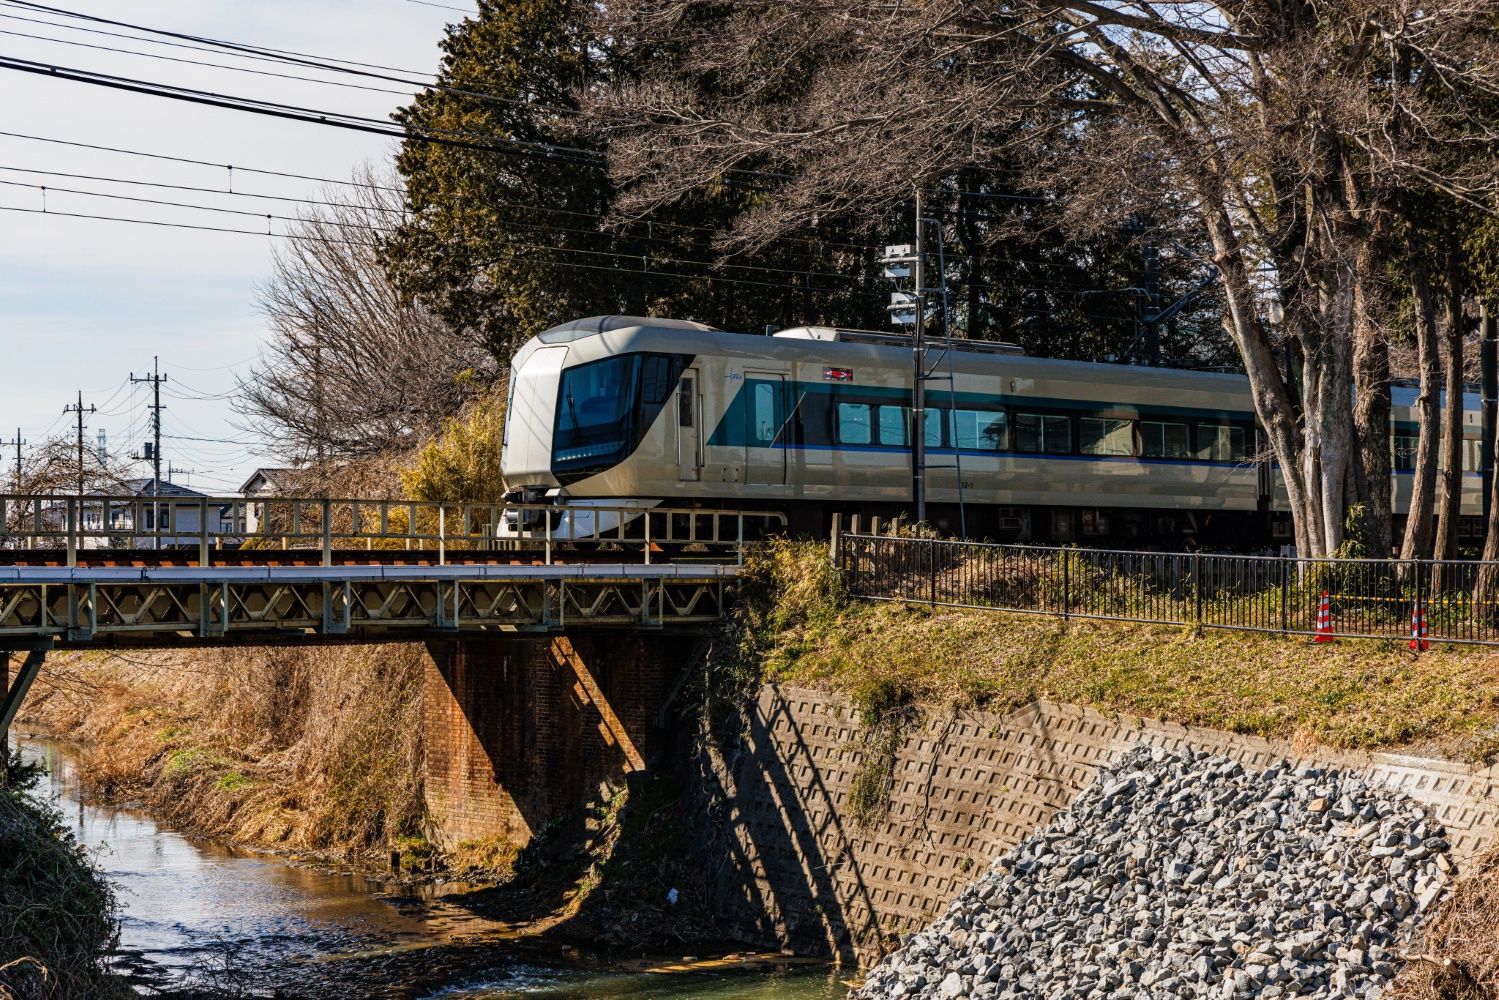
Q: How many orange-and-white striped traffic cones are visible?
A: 2